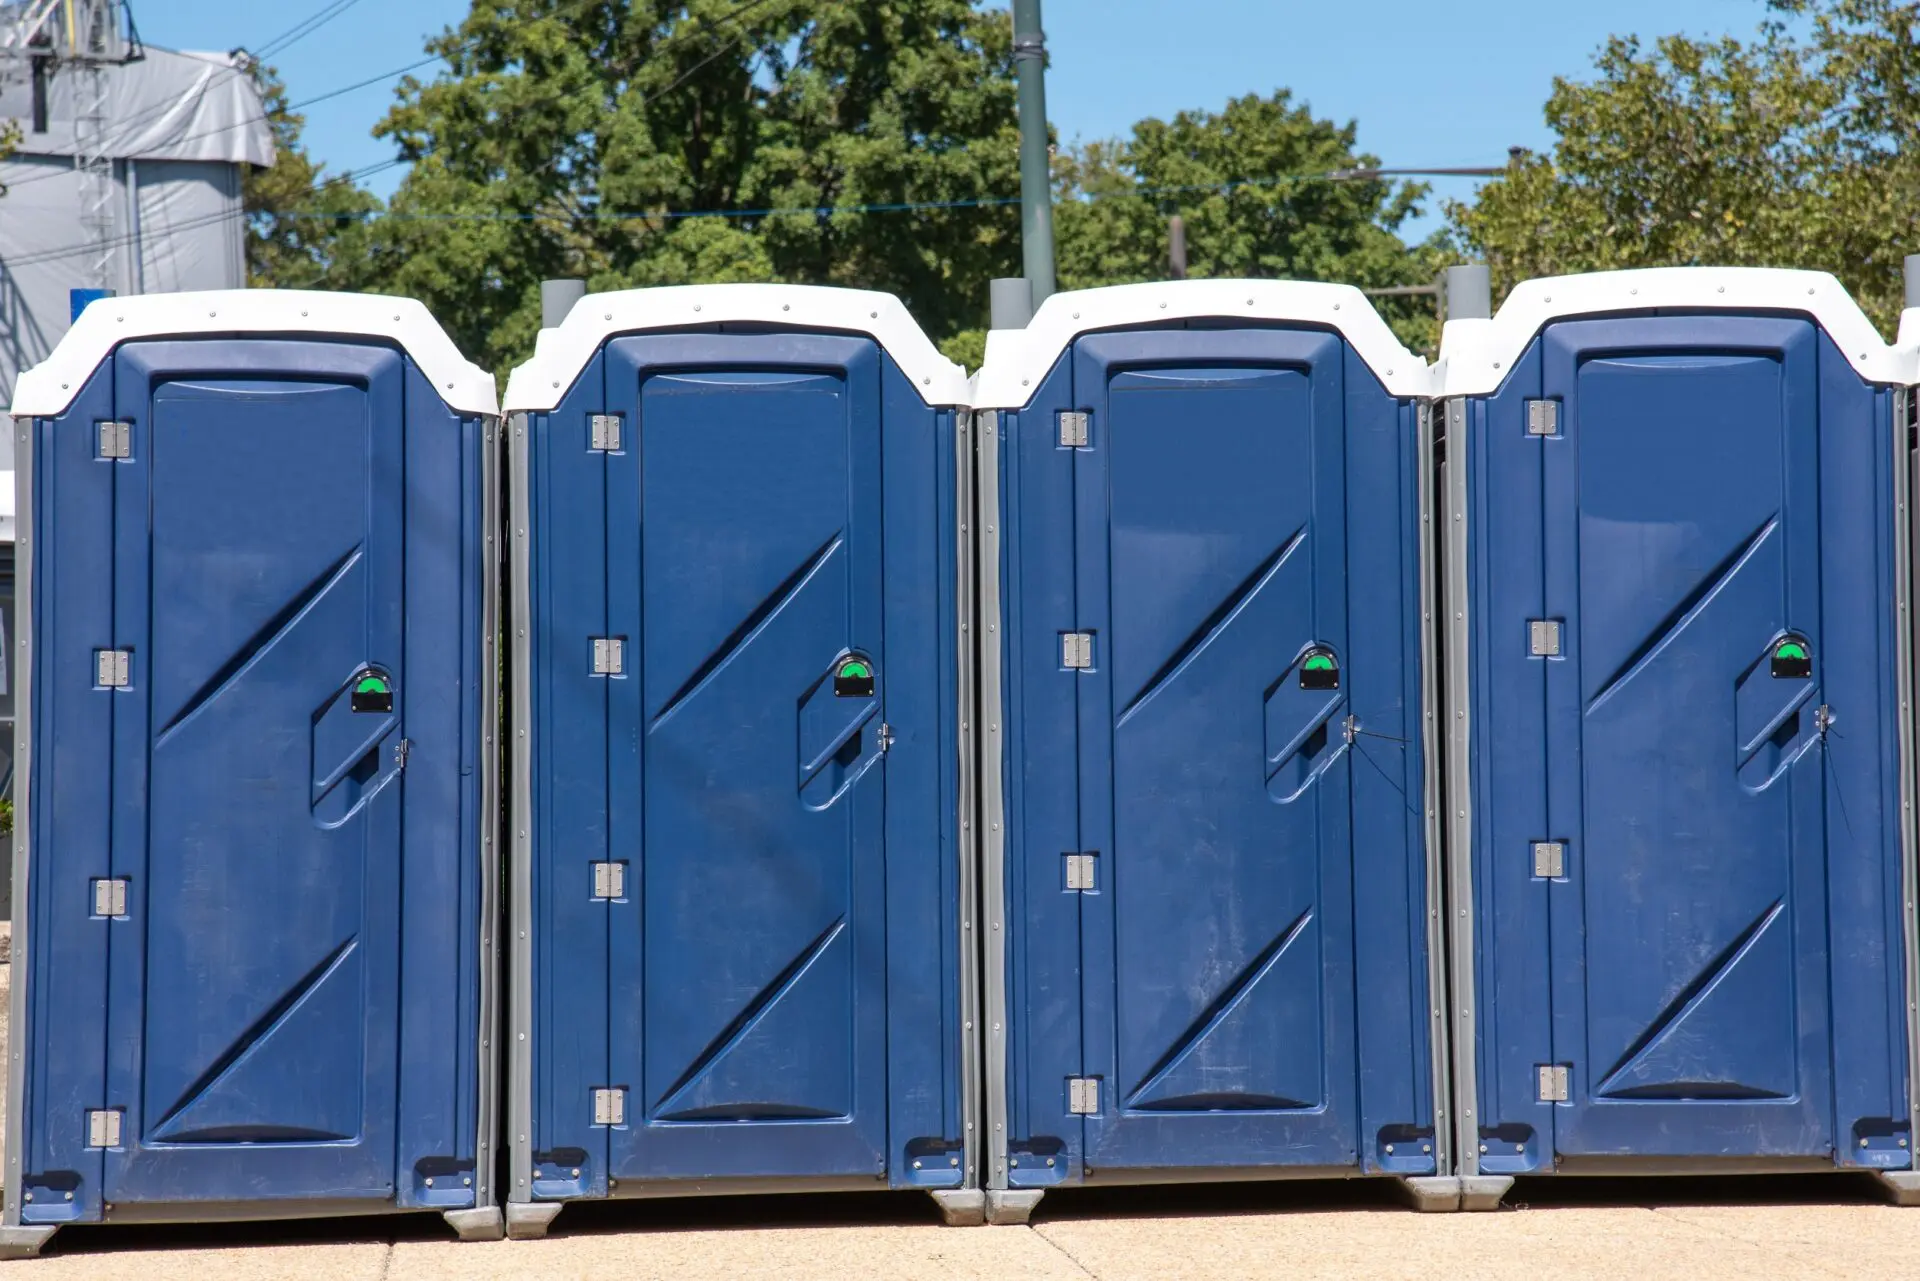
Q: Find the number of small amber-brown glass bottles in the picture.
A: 0